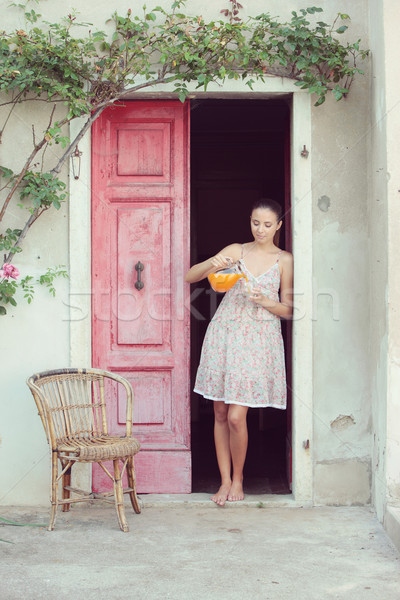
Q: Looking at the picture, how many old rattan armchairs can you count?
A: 1